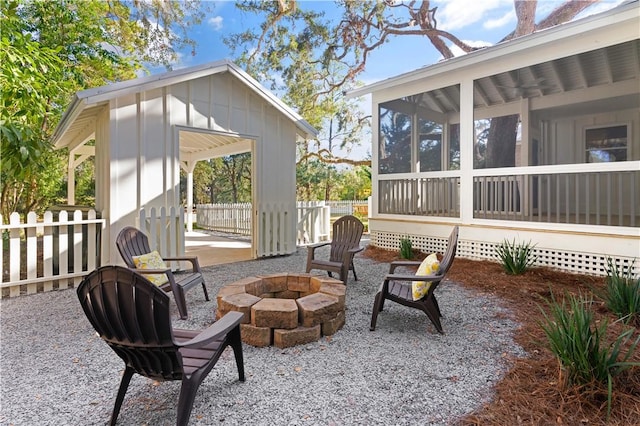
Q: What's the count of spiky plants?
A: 4